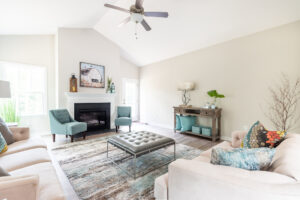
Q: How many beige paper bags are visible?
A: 0